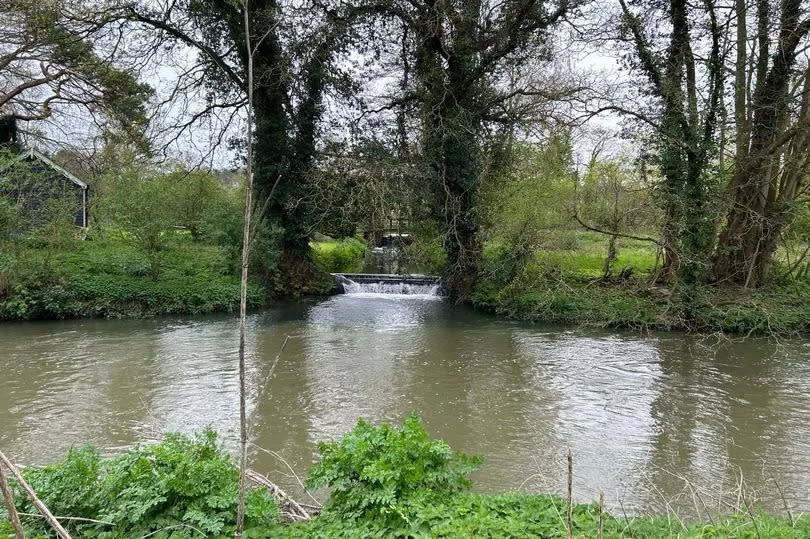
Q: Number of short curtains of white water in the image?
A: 1